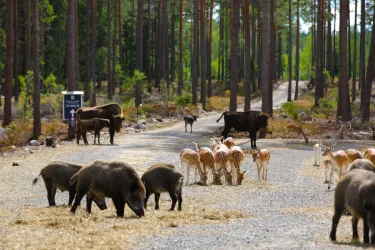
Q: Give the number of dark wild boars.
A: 5